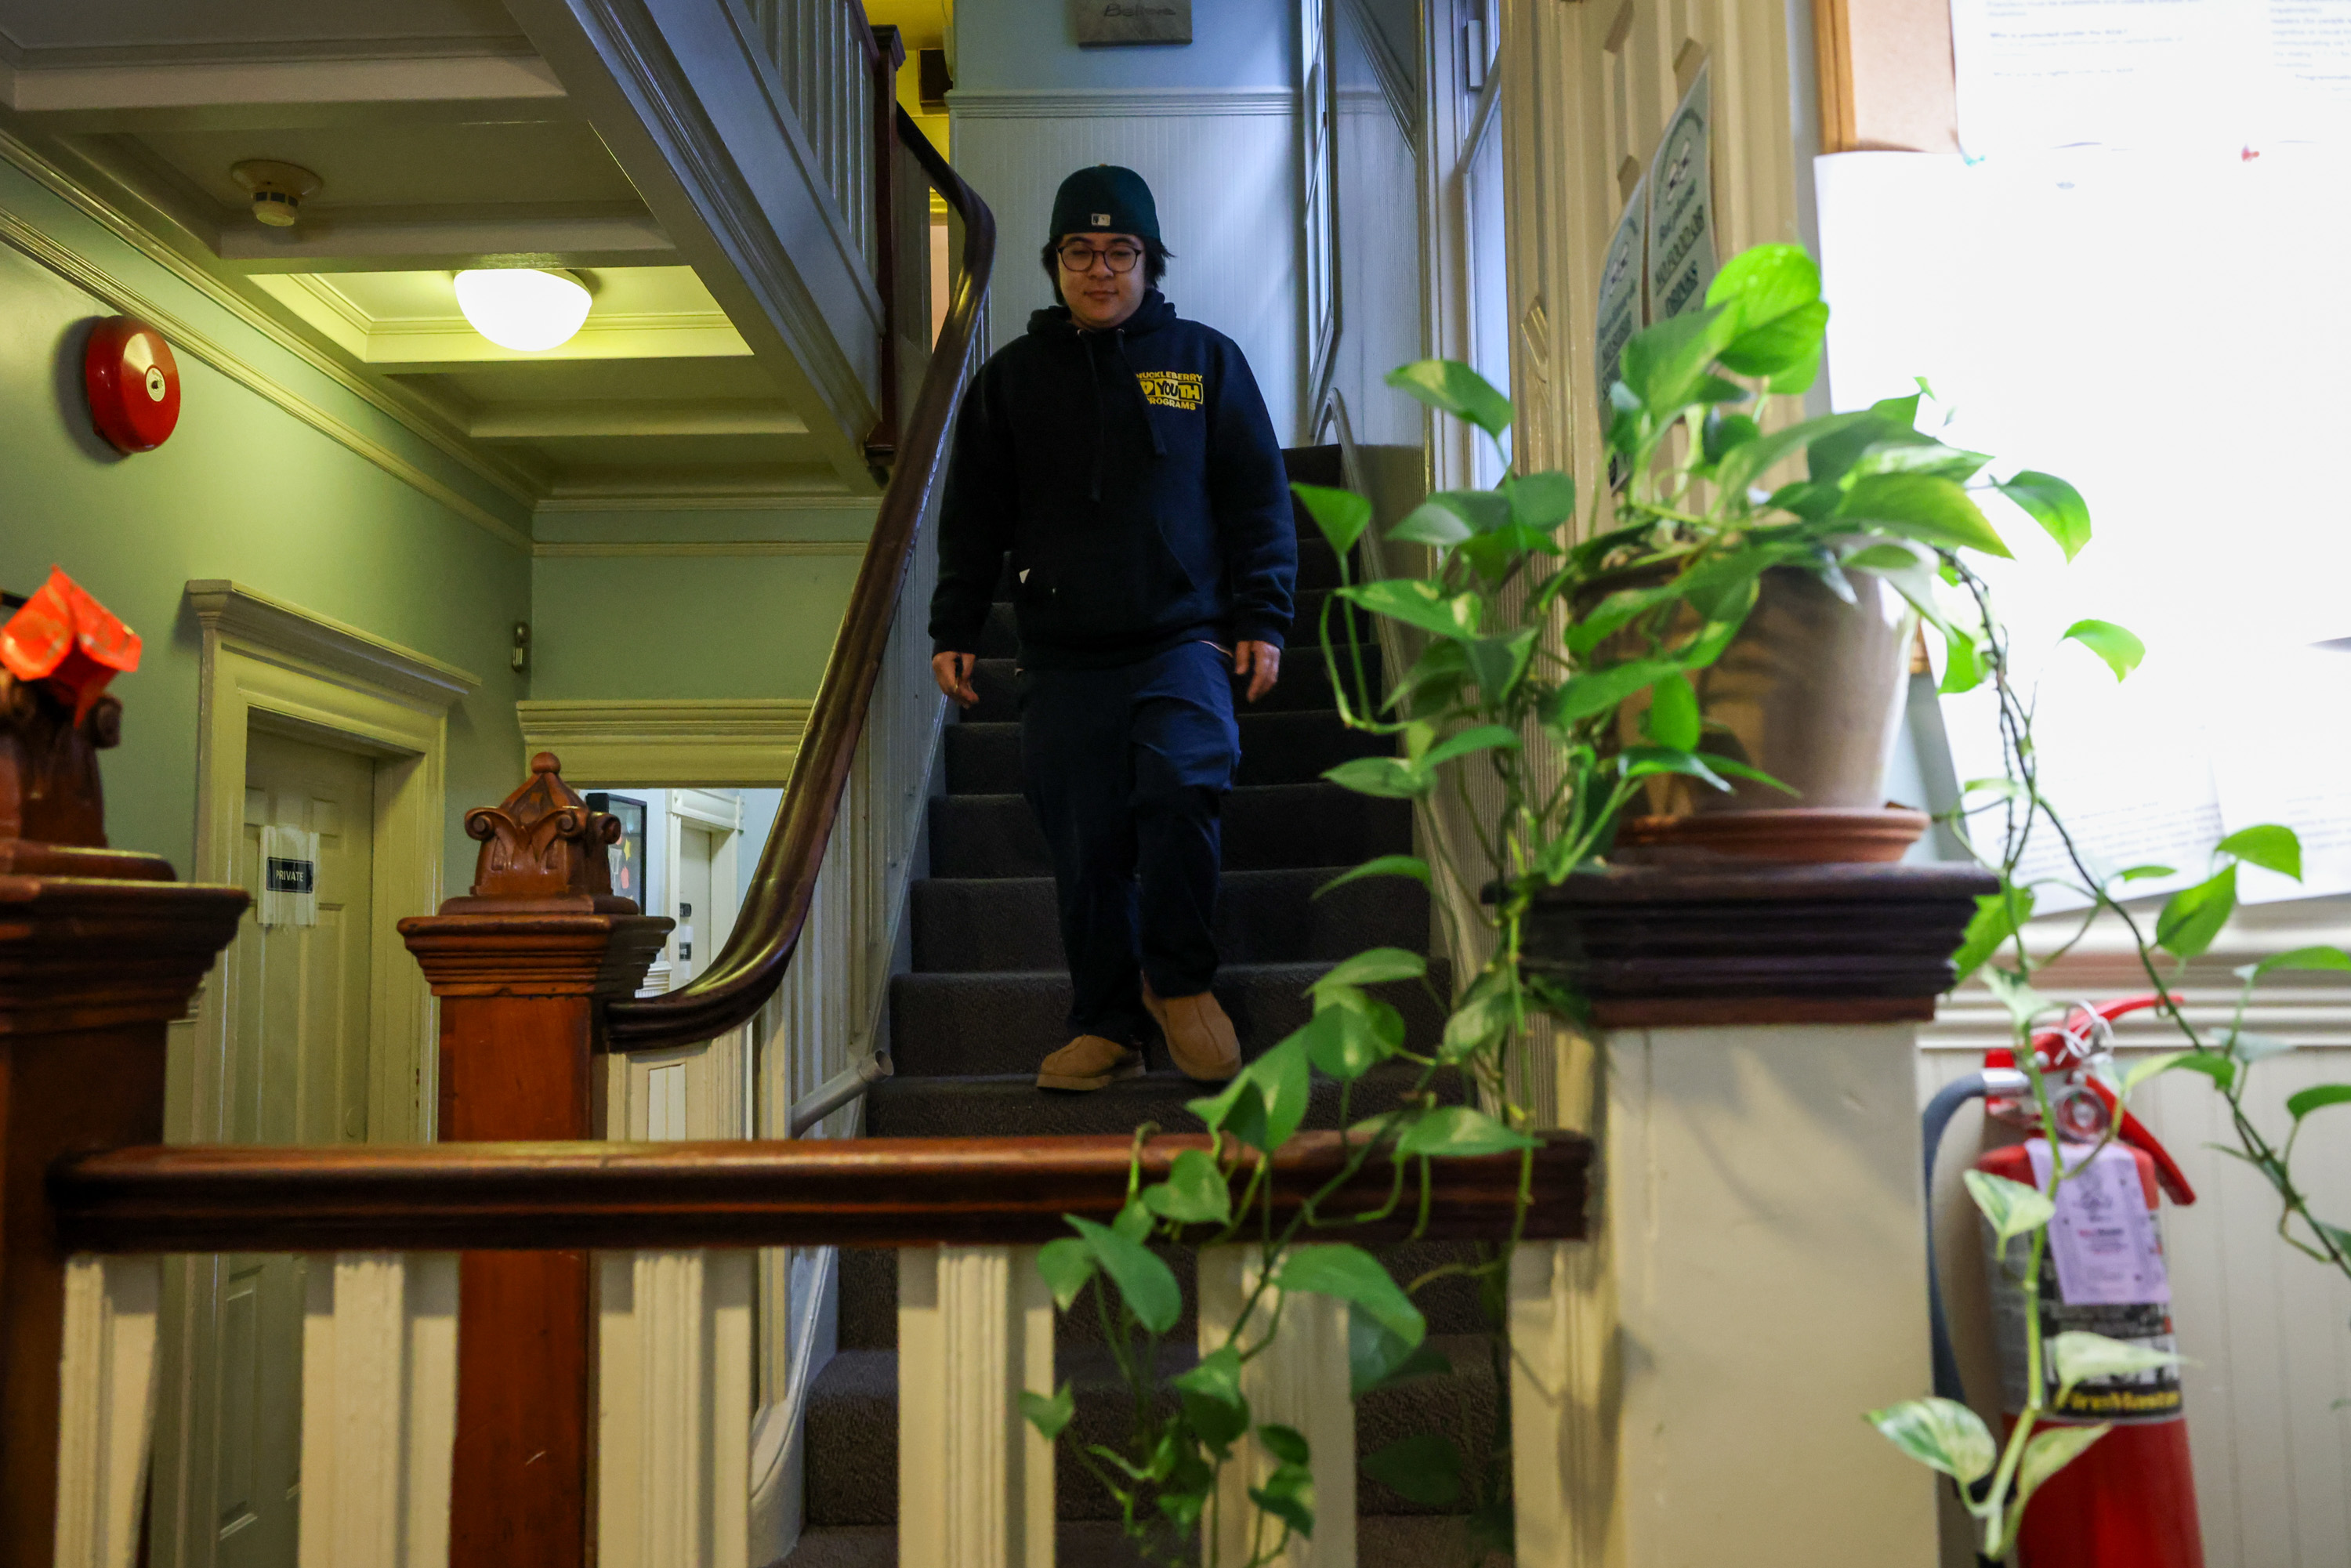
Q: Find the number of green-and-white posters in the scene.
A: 2